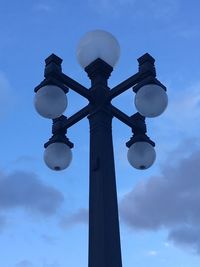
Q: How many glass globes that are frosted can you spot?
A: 5